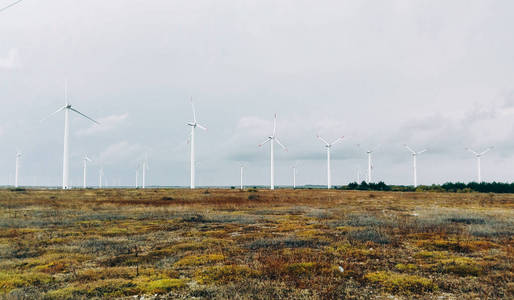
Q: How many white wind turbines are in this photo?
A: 15